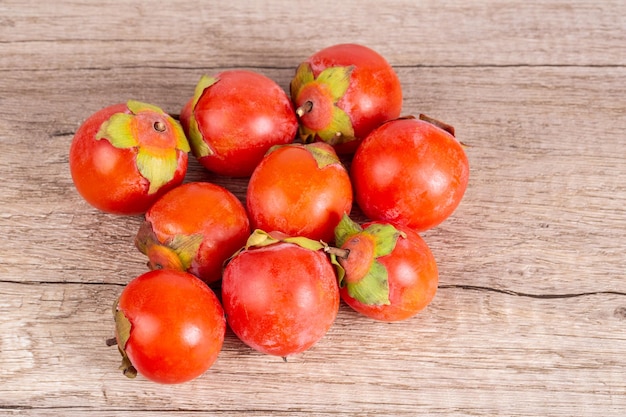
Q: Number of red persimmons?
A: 9